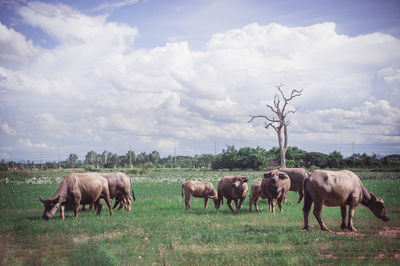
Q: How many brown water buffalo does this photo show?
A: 8